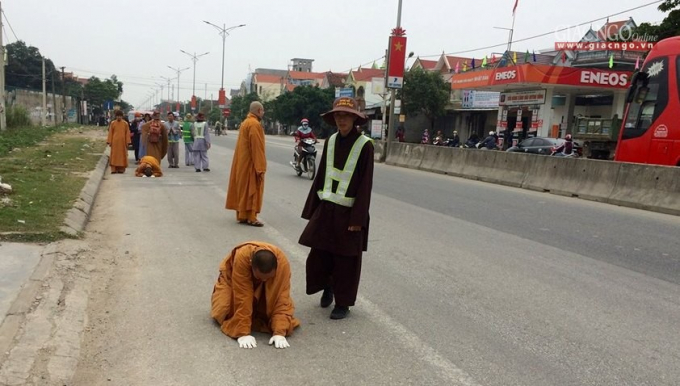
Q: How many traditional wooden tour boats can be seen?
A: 0